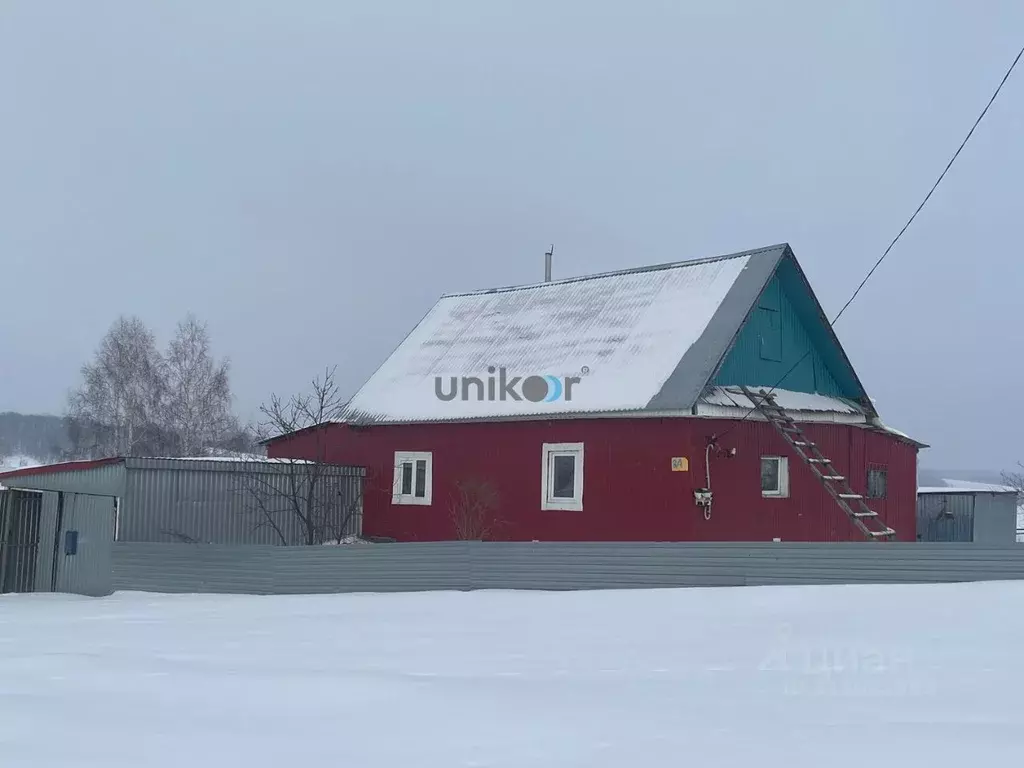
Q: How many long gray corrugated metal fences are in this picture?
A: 1